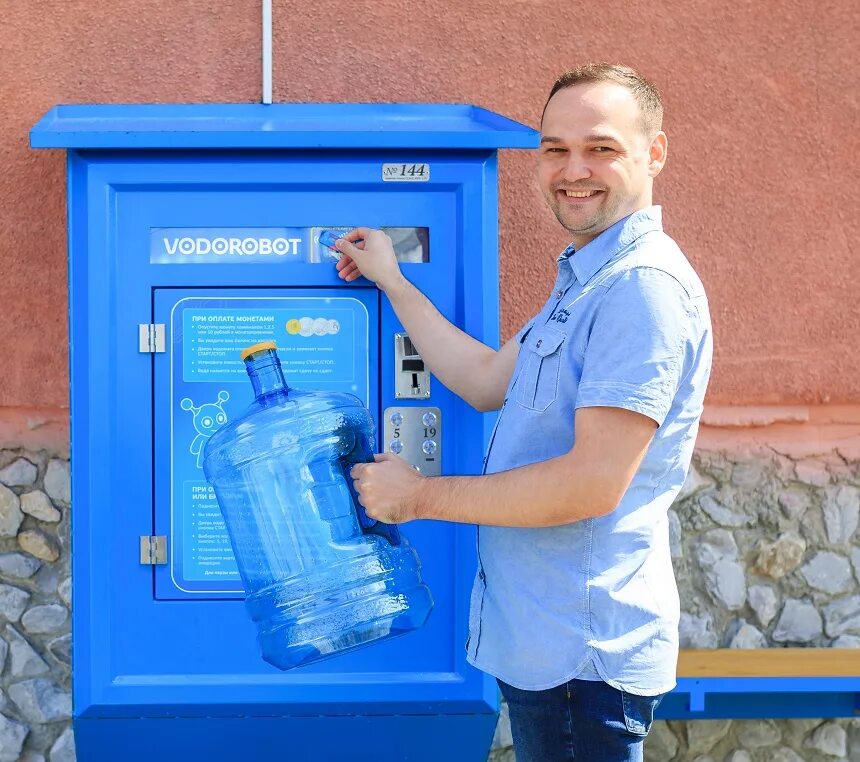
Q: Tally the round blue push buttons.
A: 4